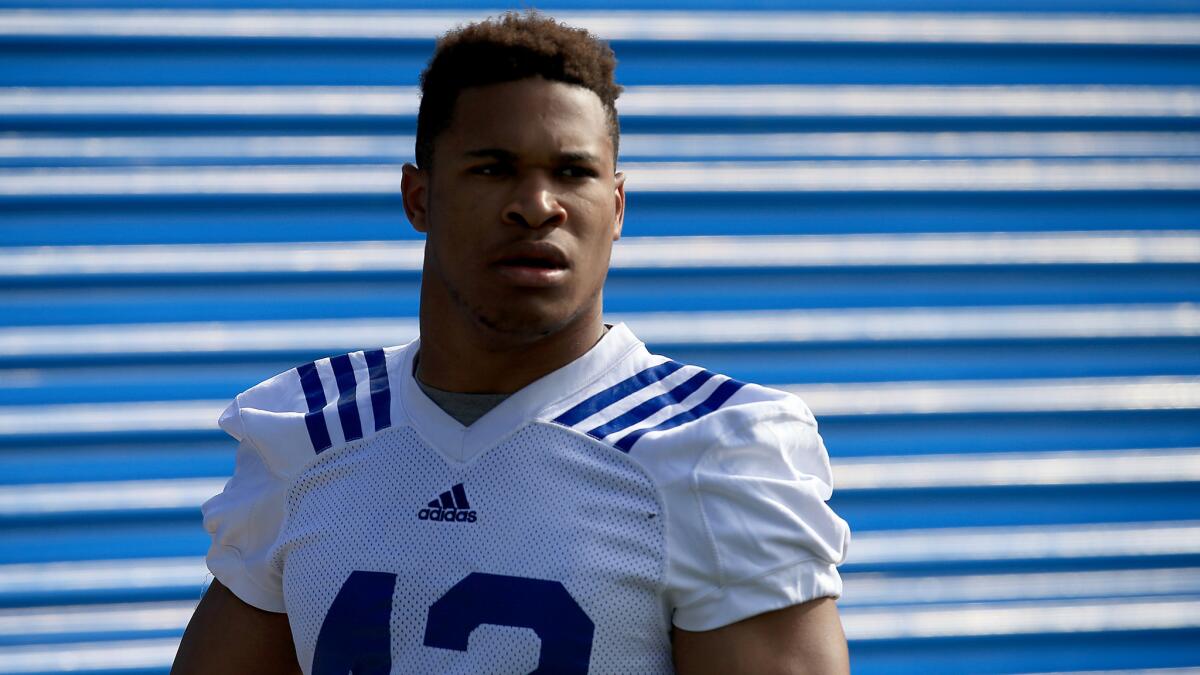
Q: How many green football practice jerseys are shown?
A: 0